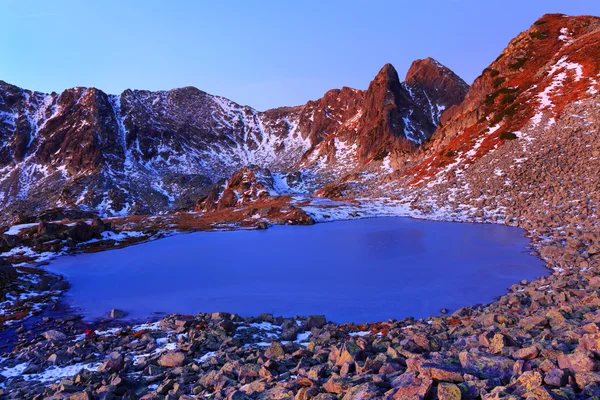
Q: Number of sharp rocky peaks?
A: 2